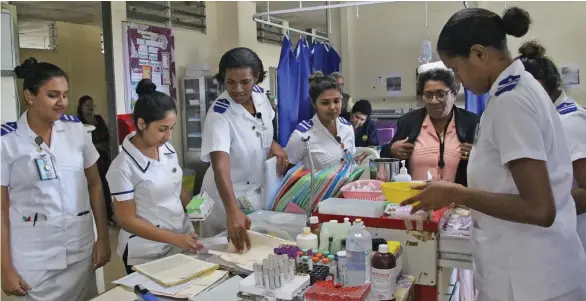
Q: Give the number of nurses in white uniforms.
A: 6